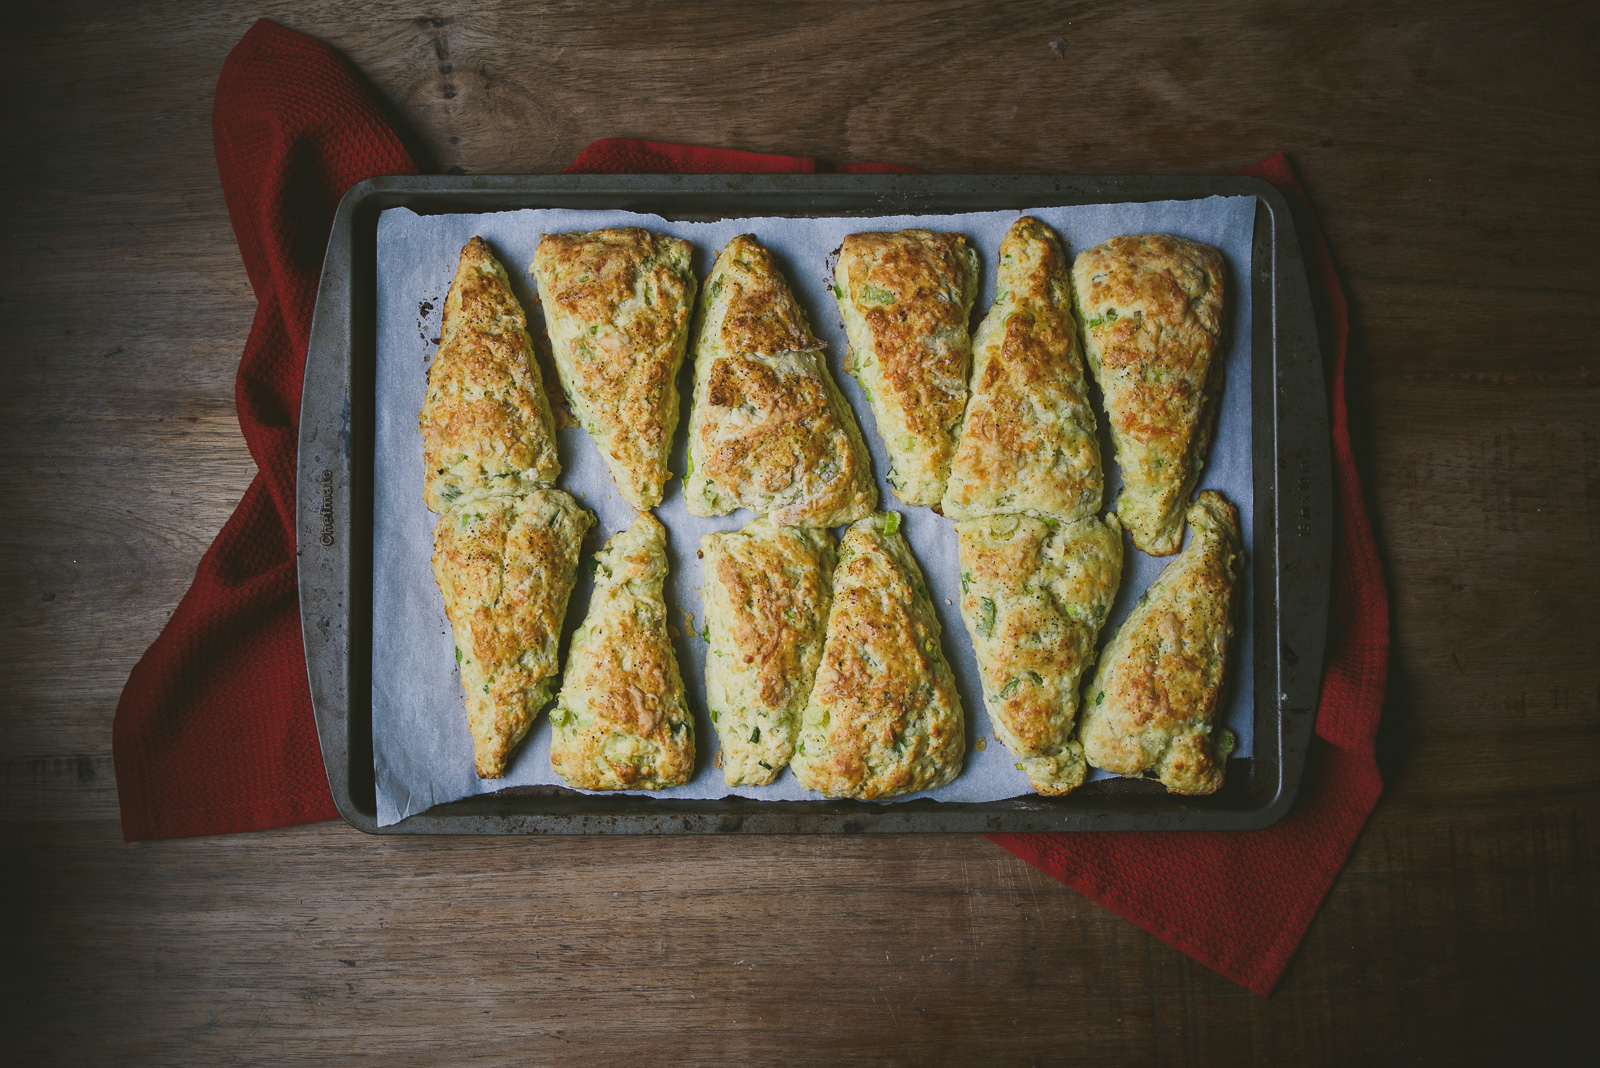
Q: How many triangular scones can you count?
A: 12